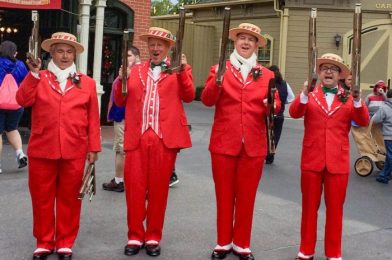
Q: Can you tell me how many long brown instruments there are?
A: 8